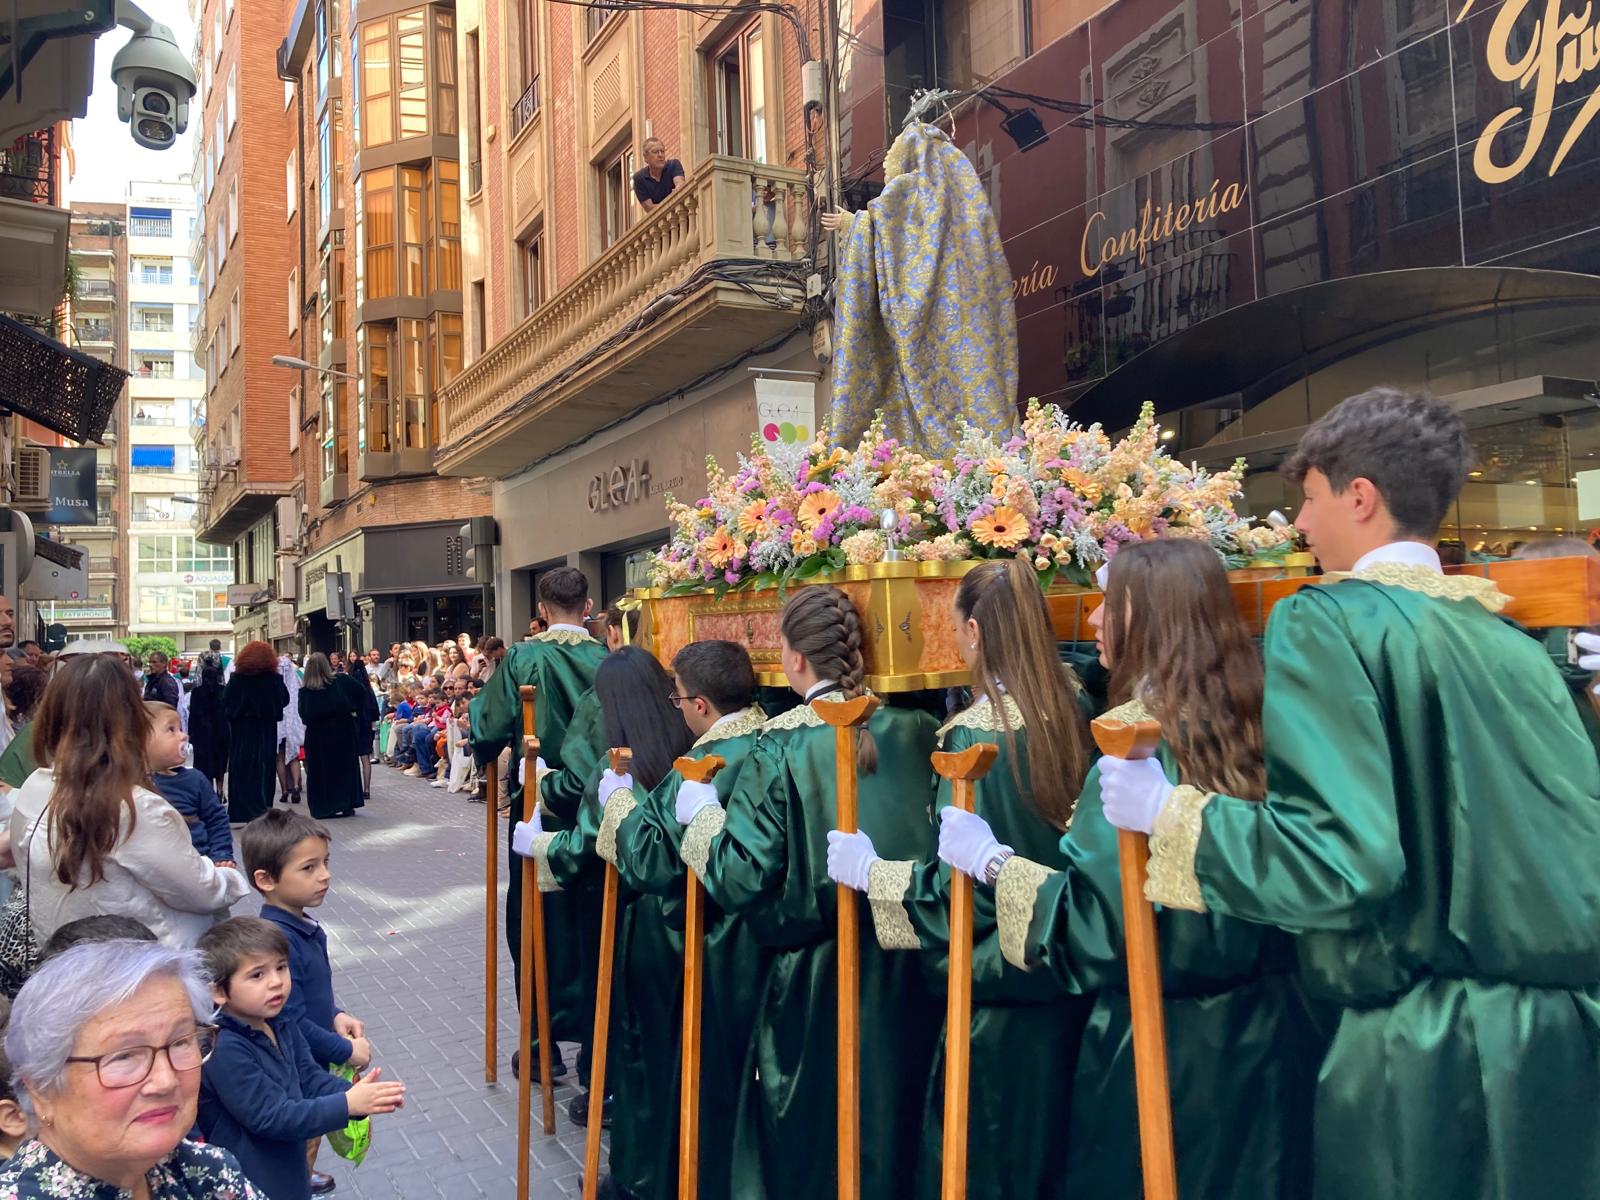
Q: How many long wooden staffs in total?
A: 8